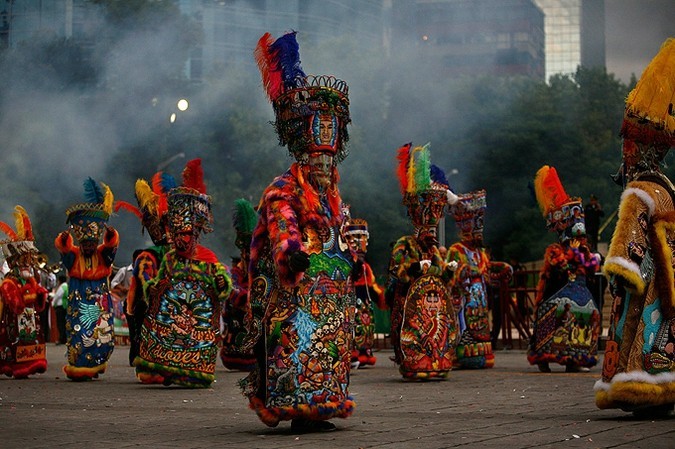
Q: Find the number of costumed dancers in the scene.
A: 11